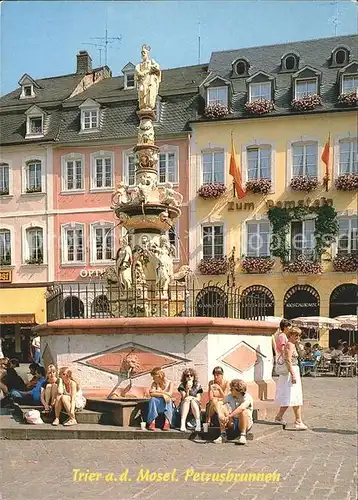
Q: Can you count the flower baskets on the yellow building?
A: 12